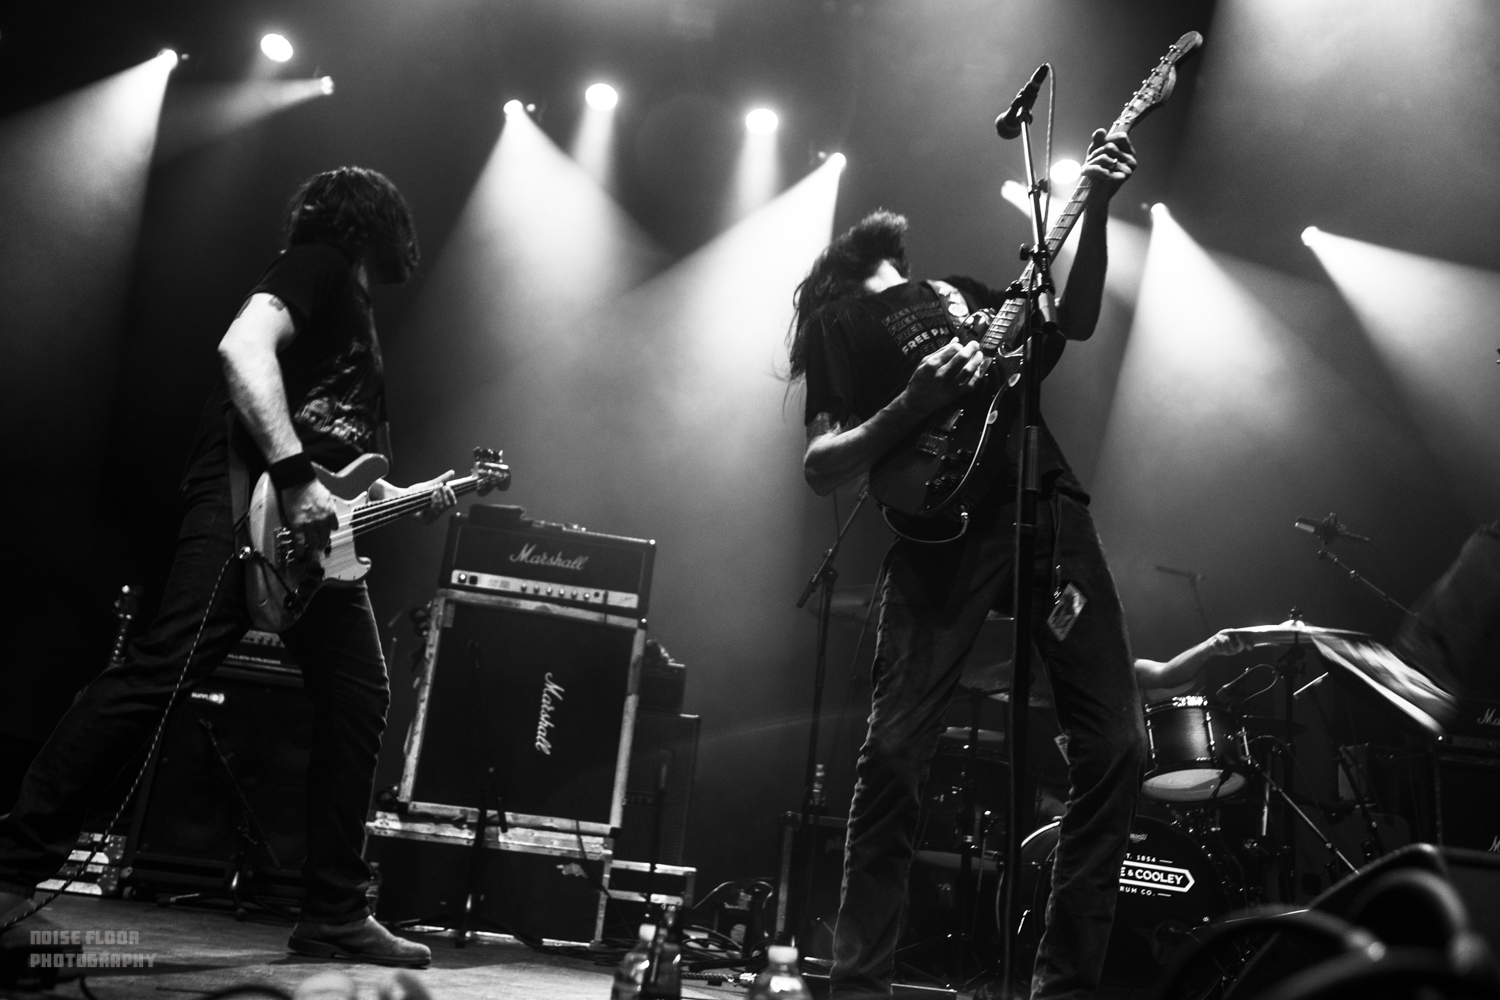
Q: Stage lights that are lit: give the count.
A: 11